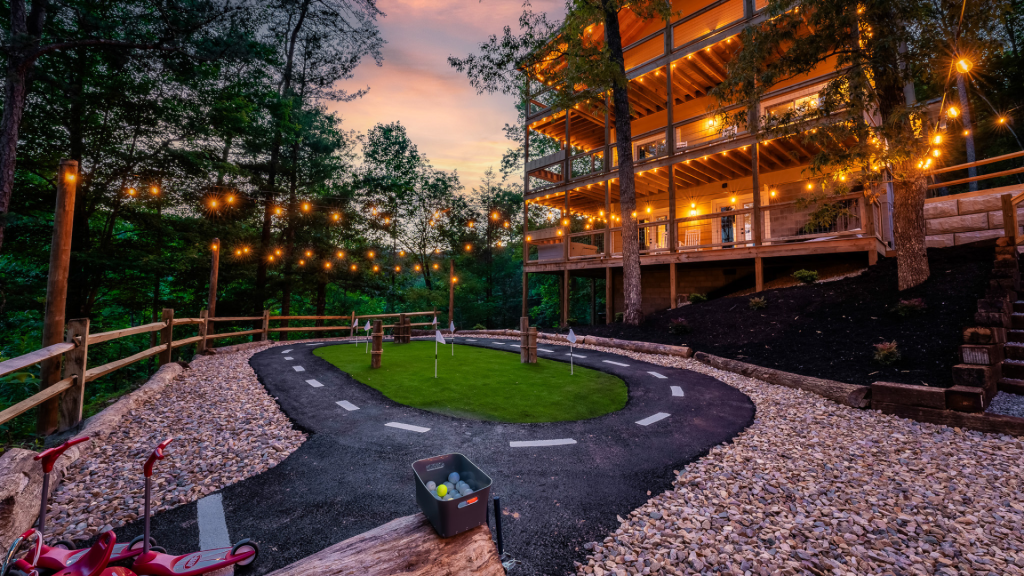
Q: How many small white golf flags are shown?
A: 6